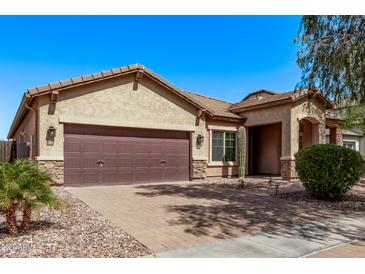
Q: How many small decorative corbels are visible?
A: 3